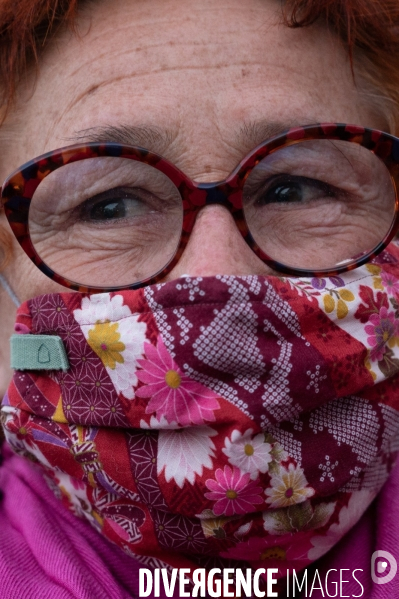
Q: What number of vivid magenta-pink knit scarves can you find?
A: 1